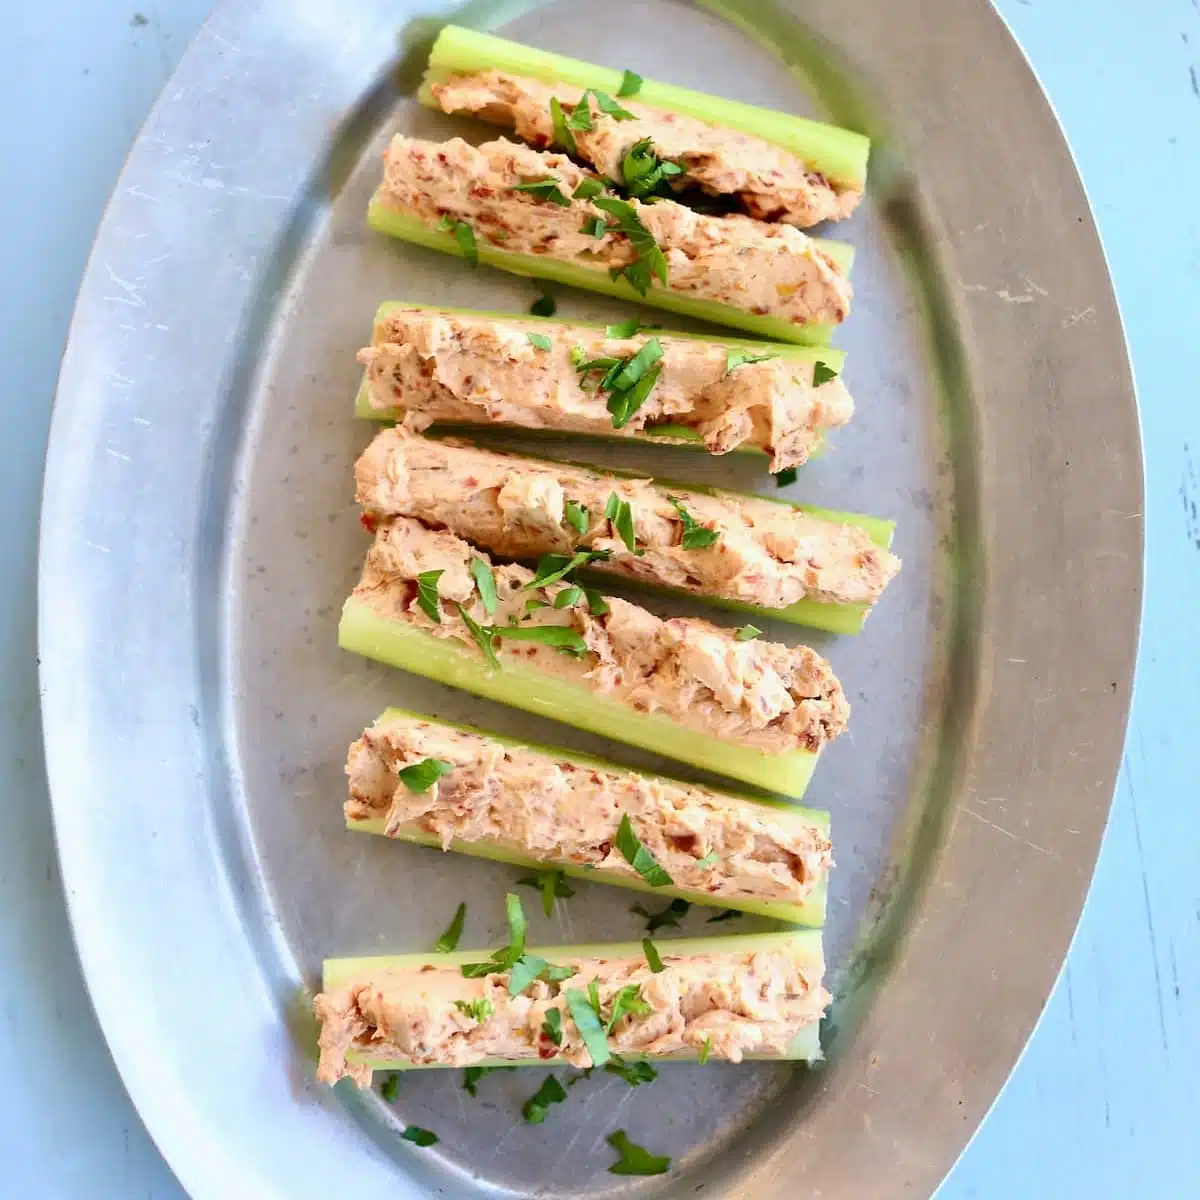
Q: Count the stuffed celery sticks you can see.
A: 7